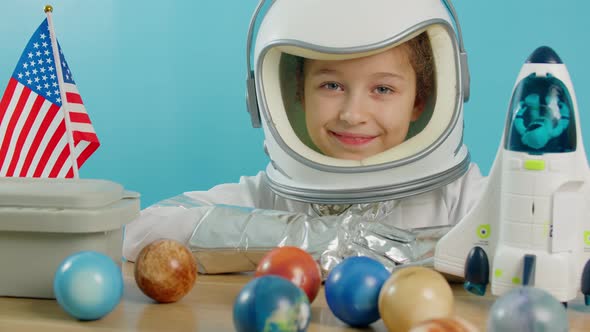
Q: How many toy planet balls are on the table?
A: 8